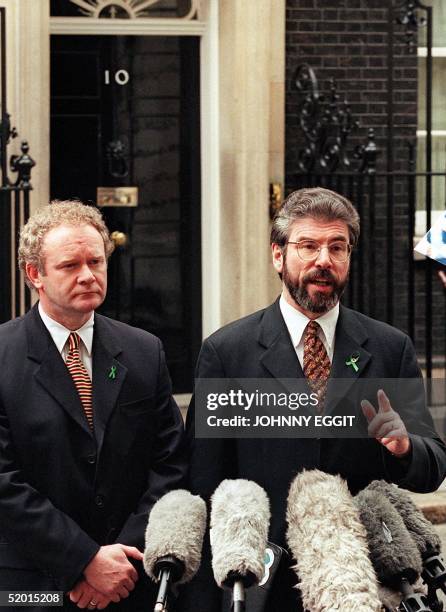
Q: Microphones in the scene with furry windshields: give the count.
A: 5